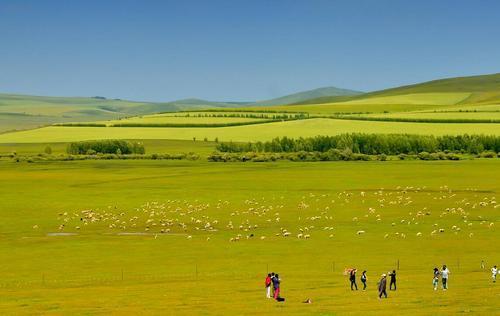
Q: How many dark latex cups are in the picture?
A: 0